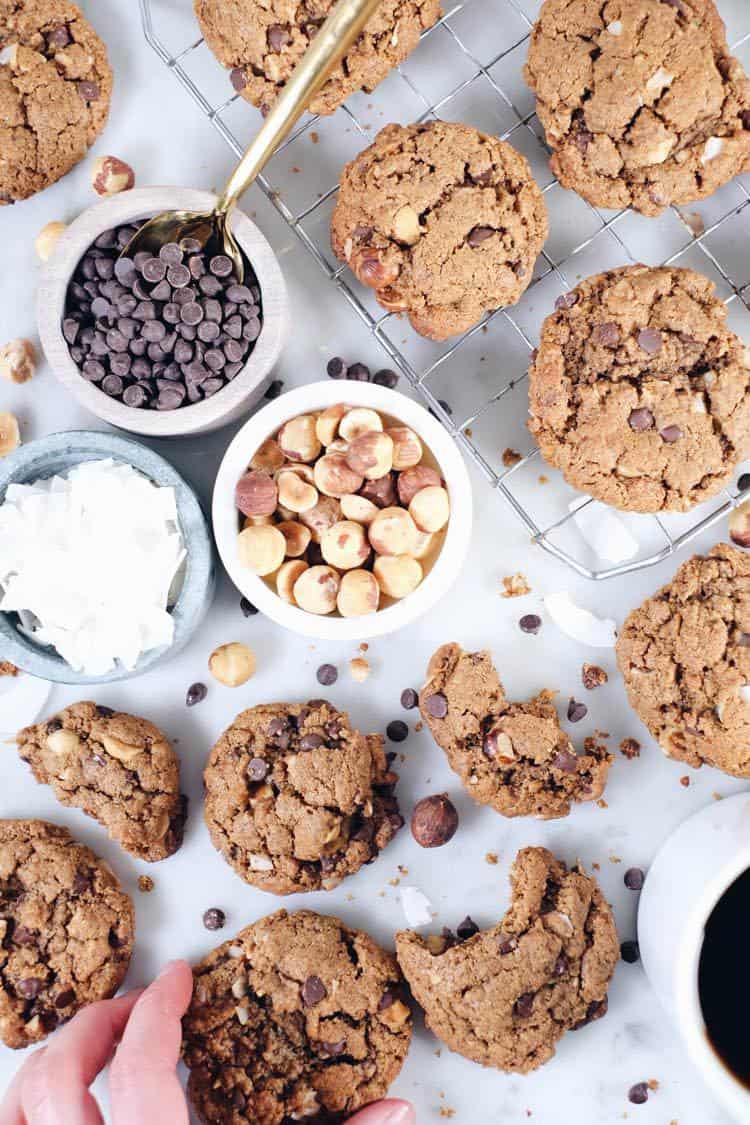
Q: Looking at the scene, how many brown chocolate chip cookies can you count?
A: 12